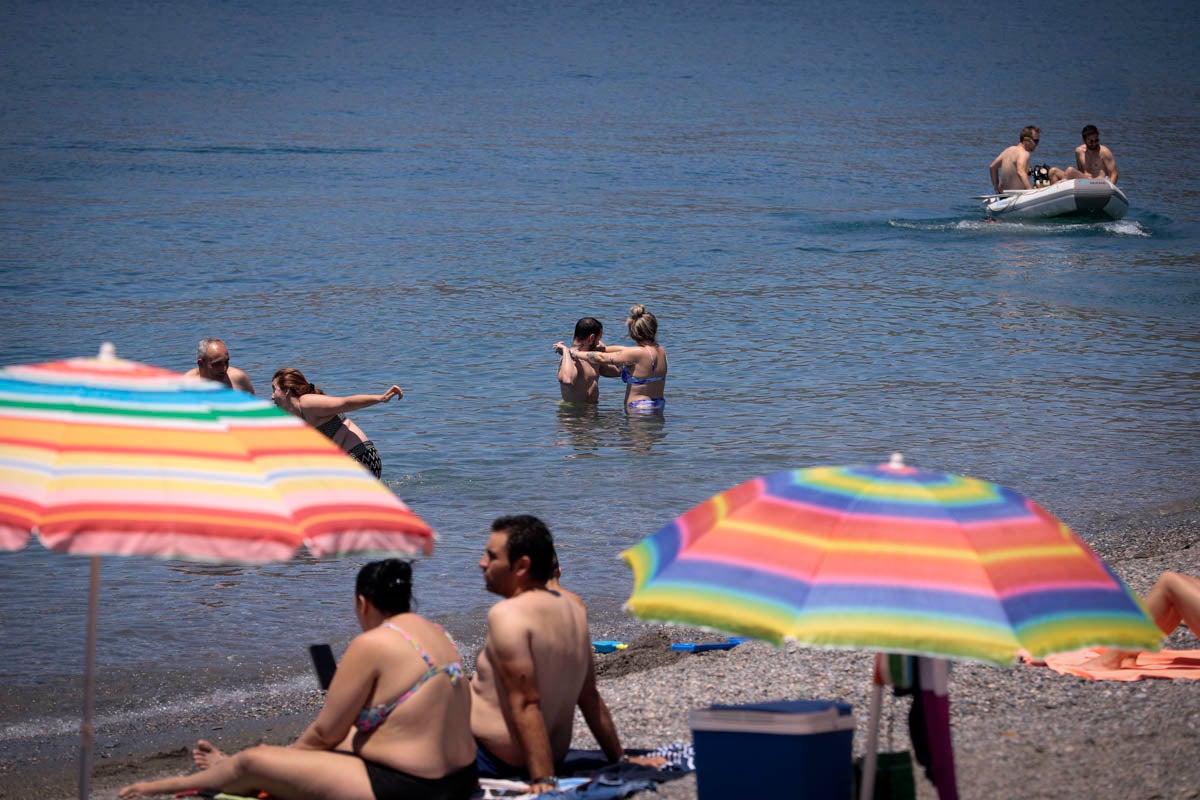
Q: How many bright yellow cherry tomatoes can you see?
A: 0